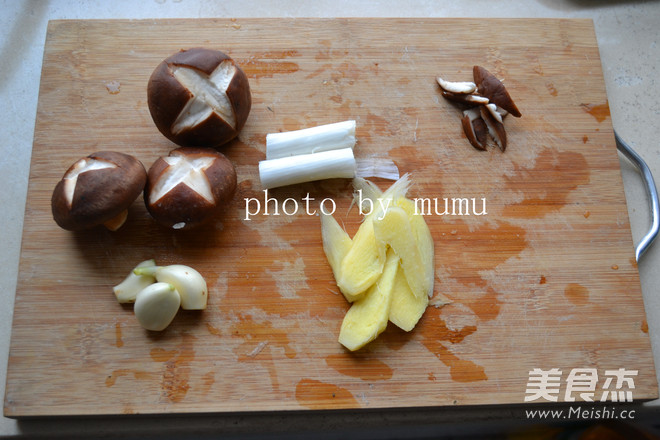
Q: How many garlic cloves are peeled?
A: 3